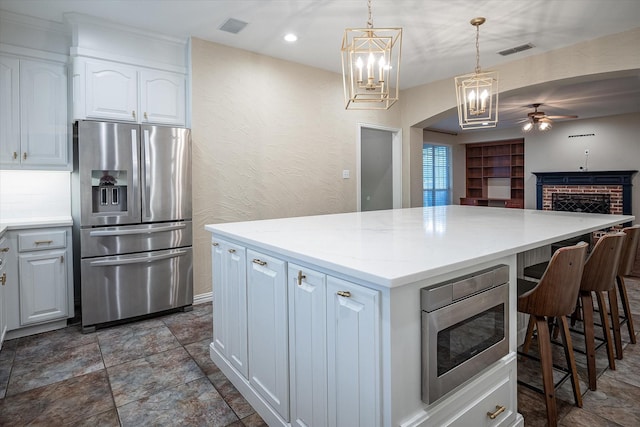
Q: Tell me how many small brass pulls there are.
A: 14